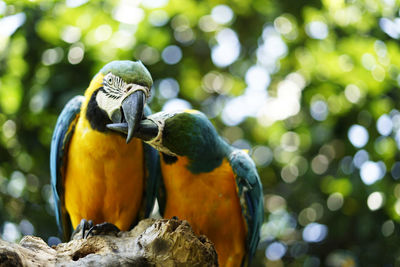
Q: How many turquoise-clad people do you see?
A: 0